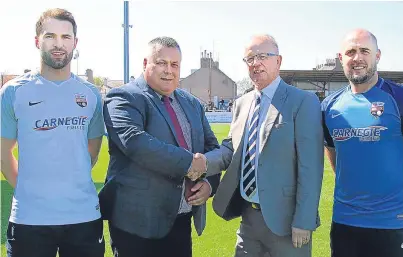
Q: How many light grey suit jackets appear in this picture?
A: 1